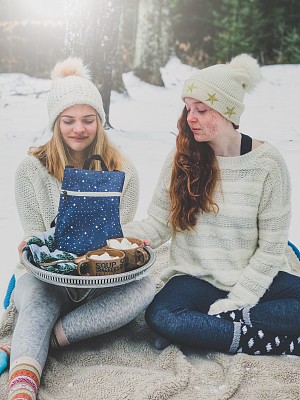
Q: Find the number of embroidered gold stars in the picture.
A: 3